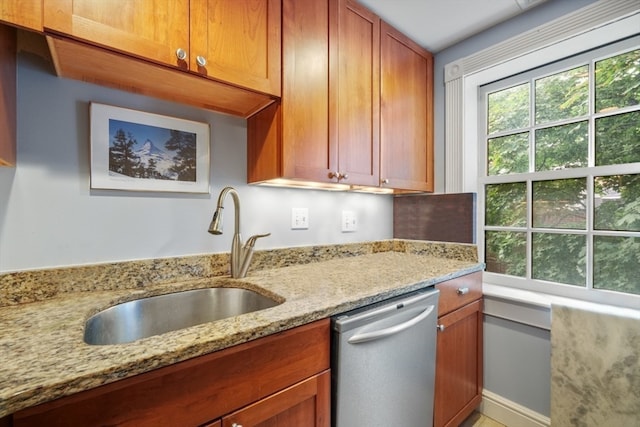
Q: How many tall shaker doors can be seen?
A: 3